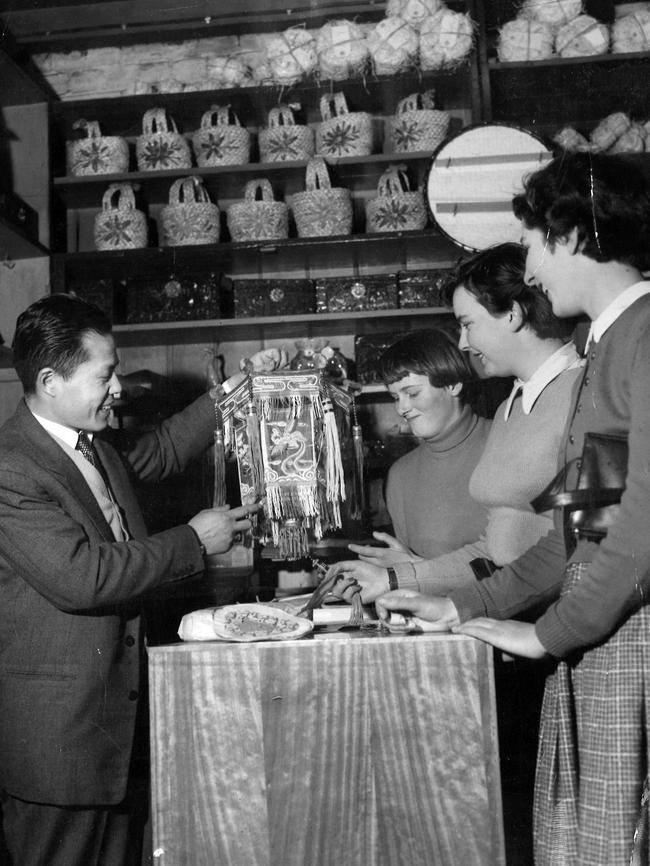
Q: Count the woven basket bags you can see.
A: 11